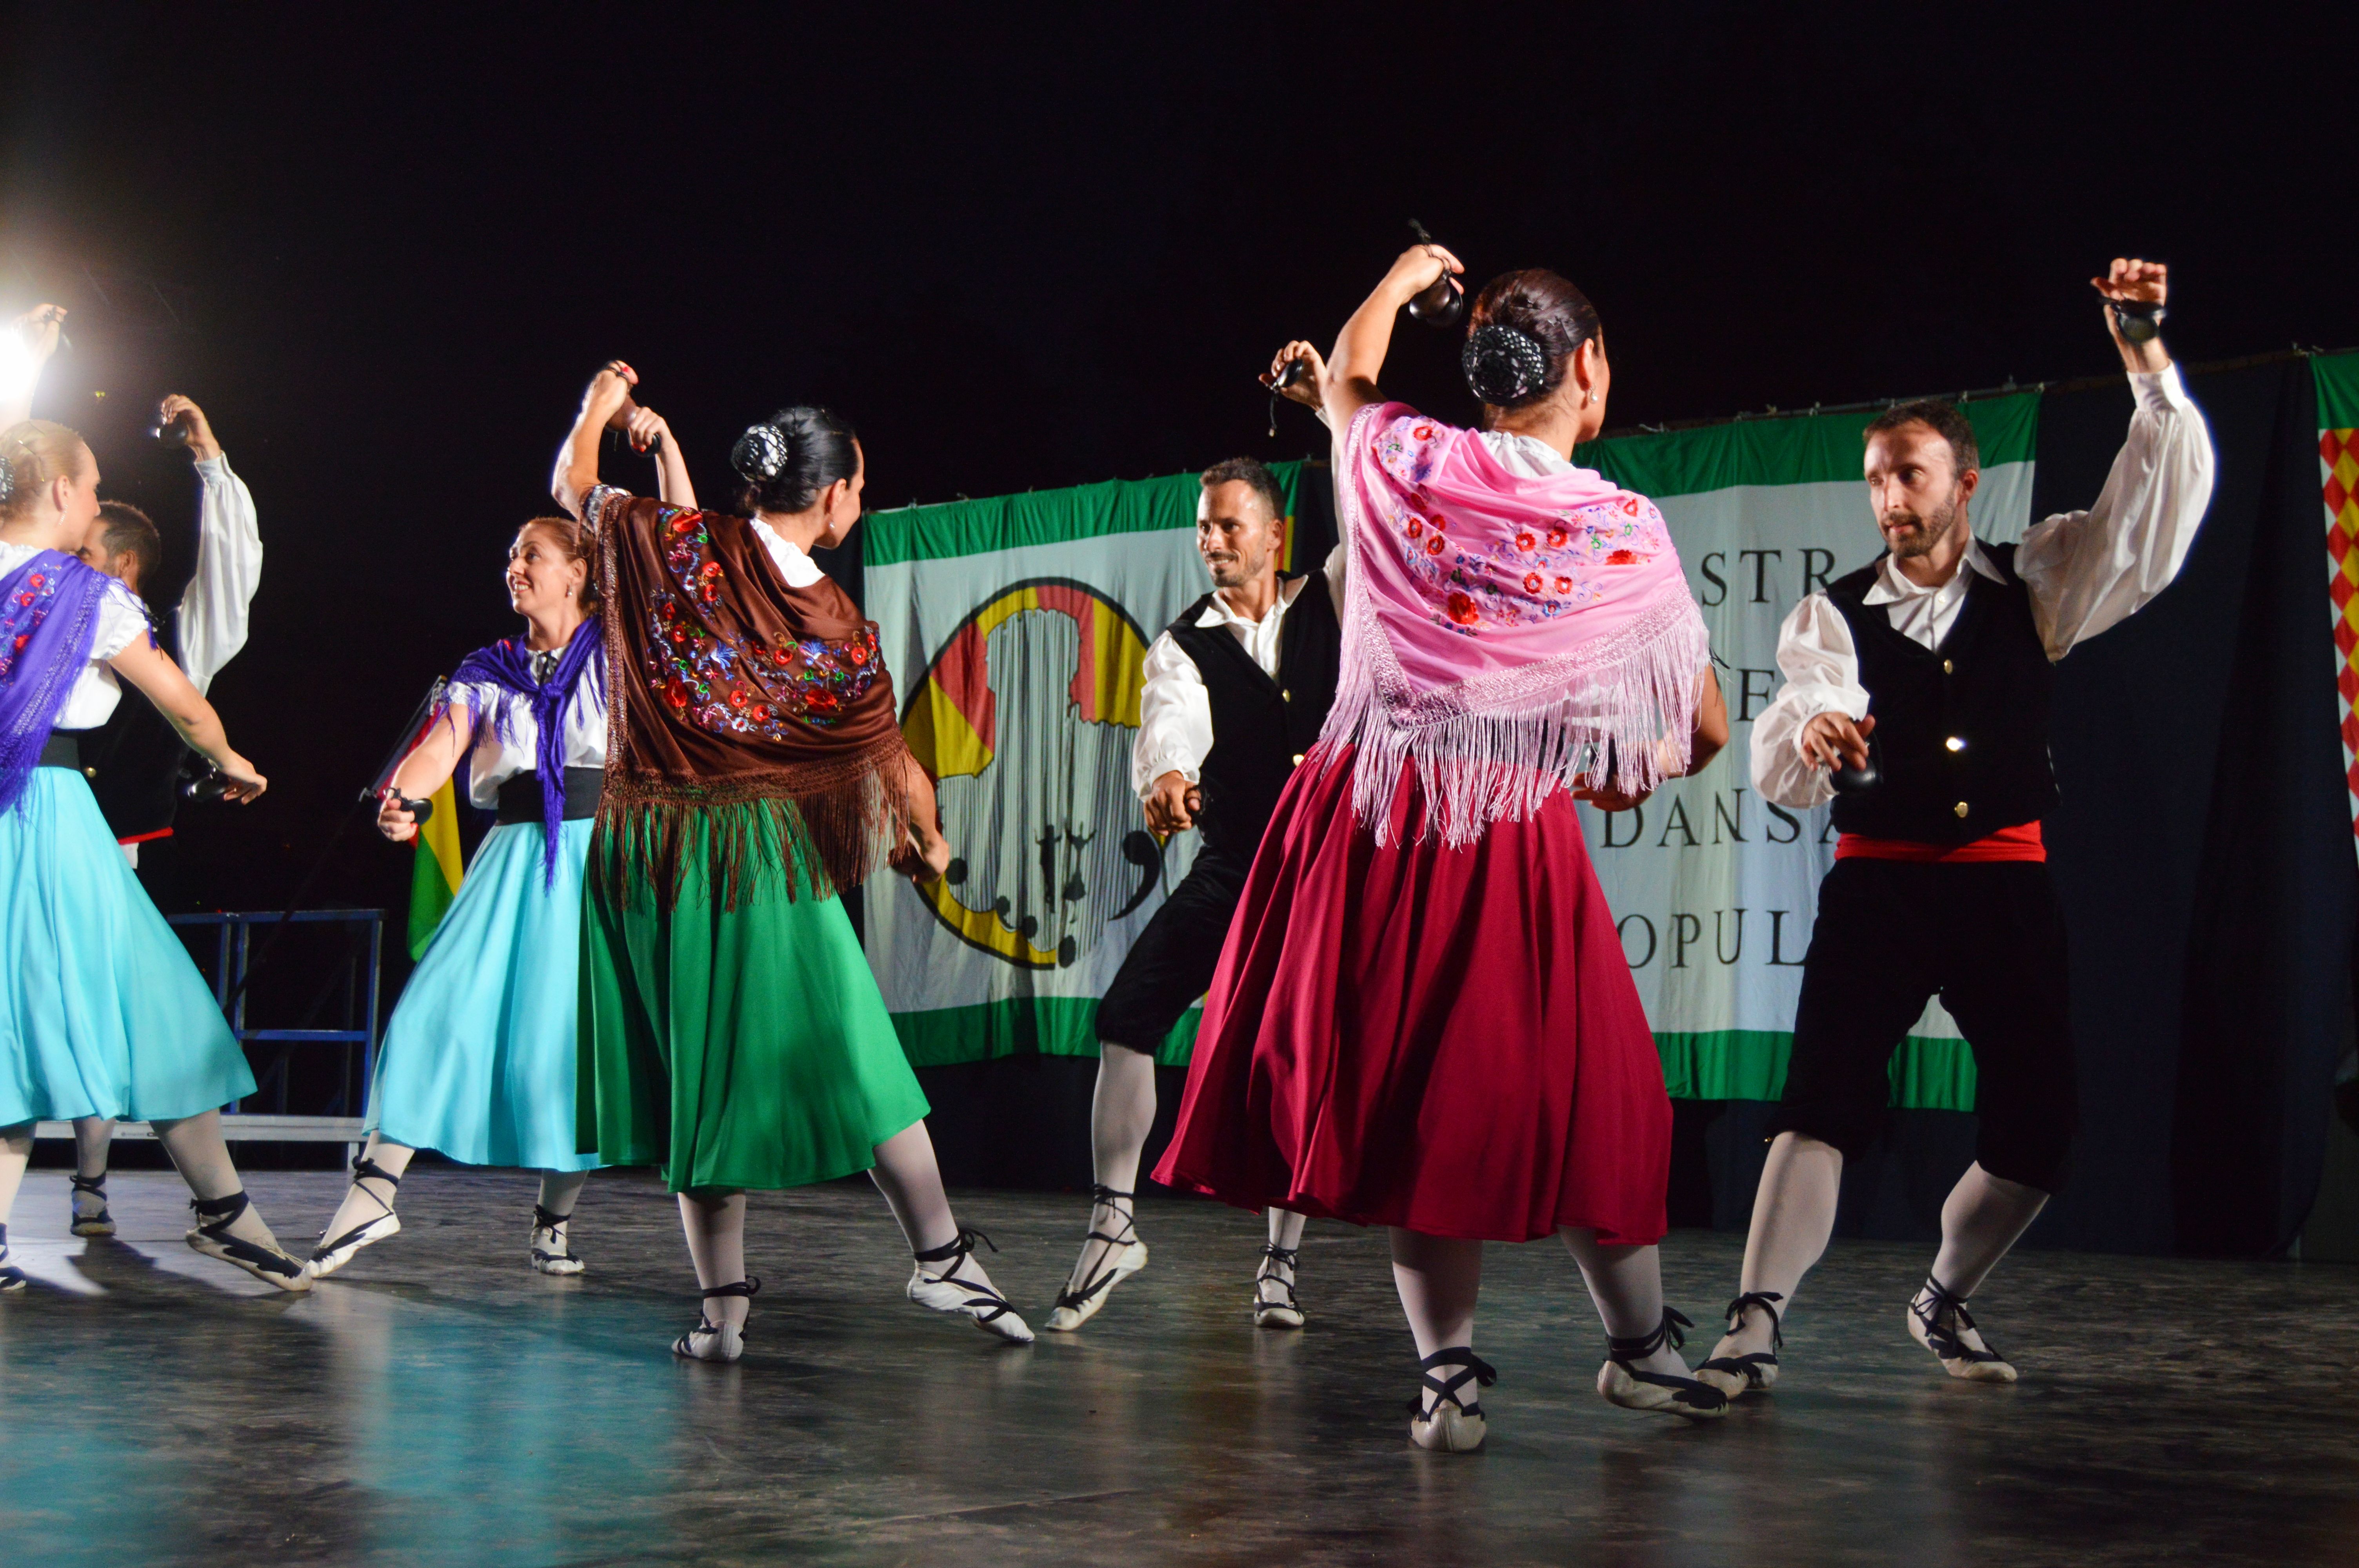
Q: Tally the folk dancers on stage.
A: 7